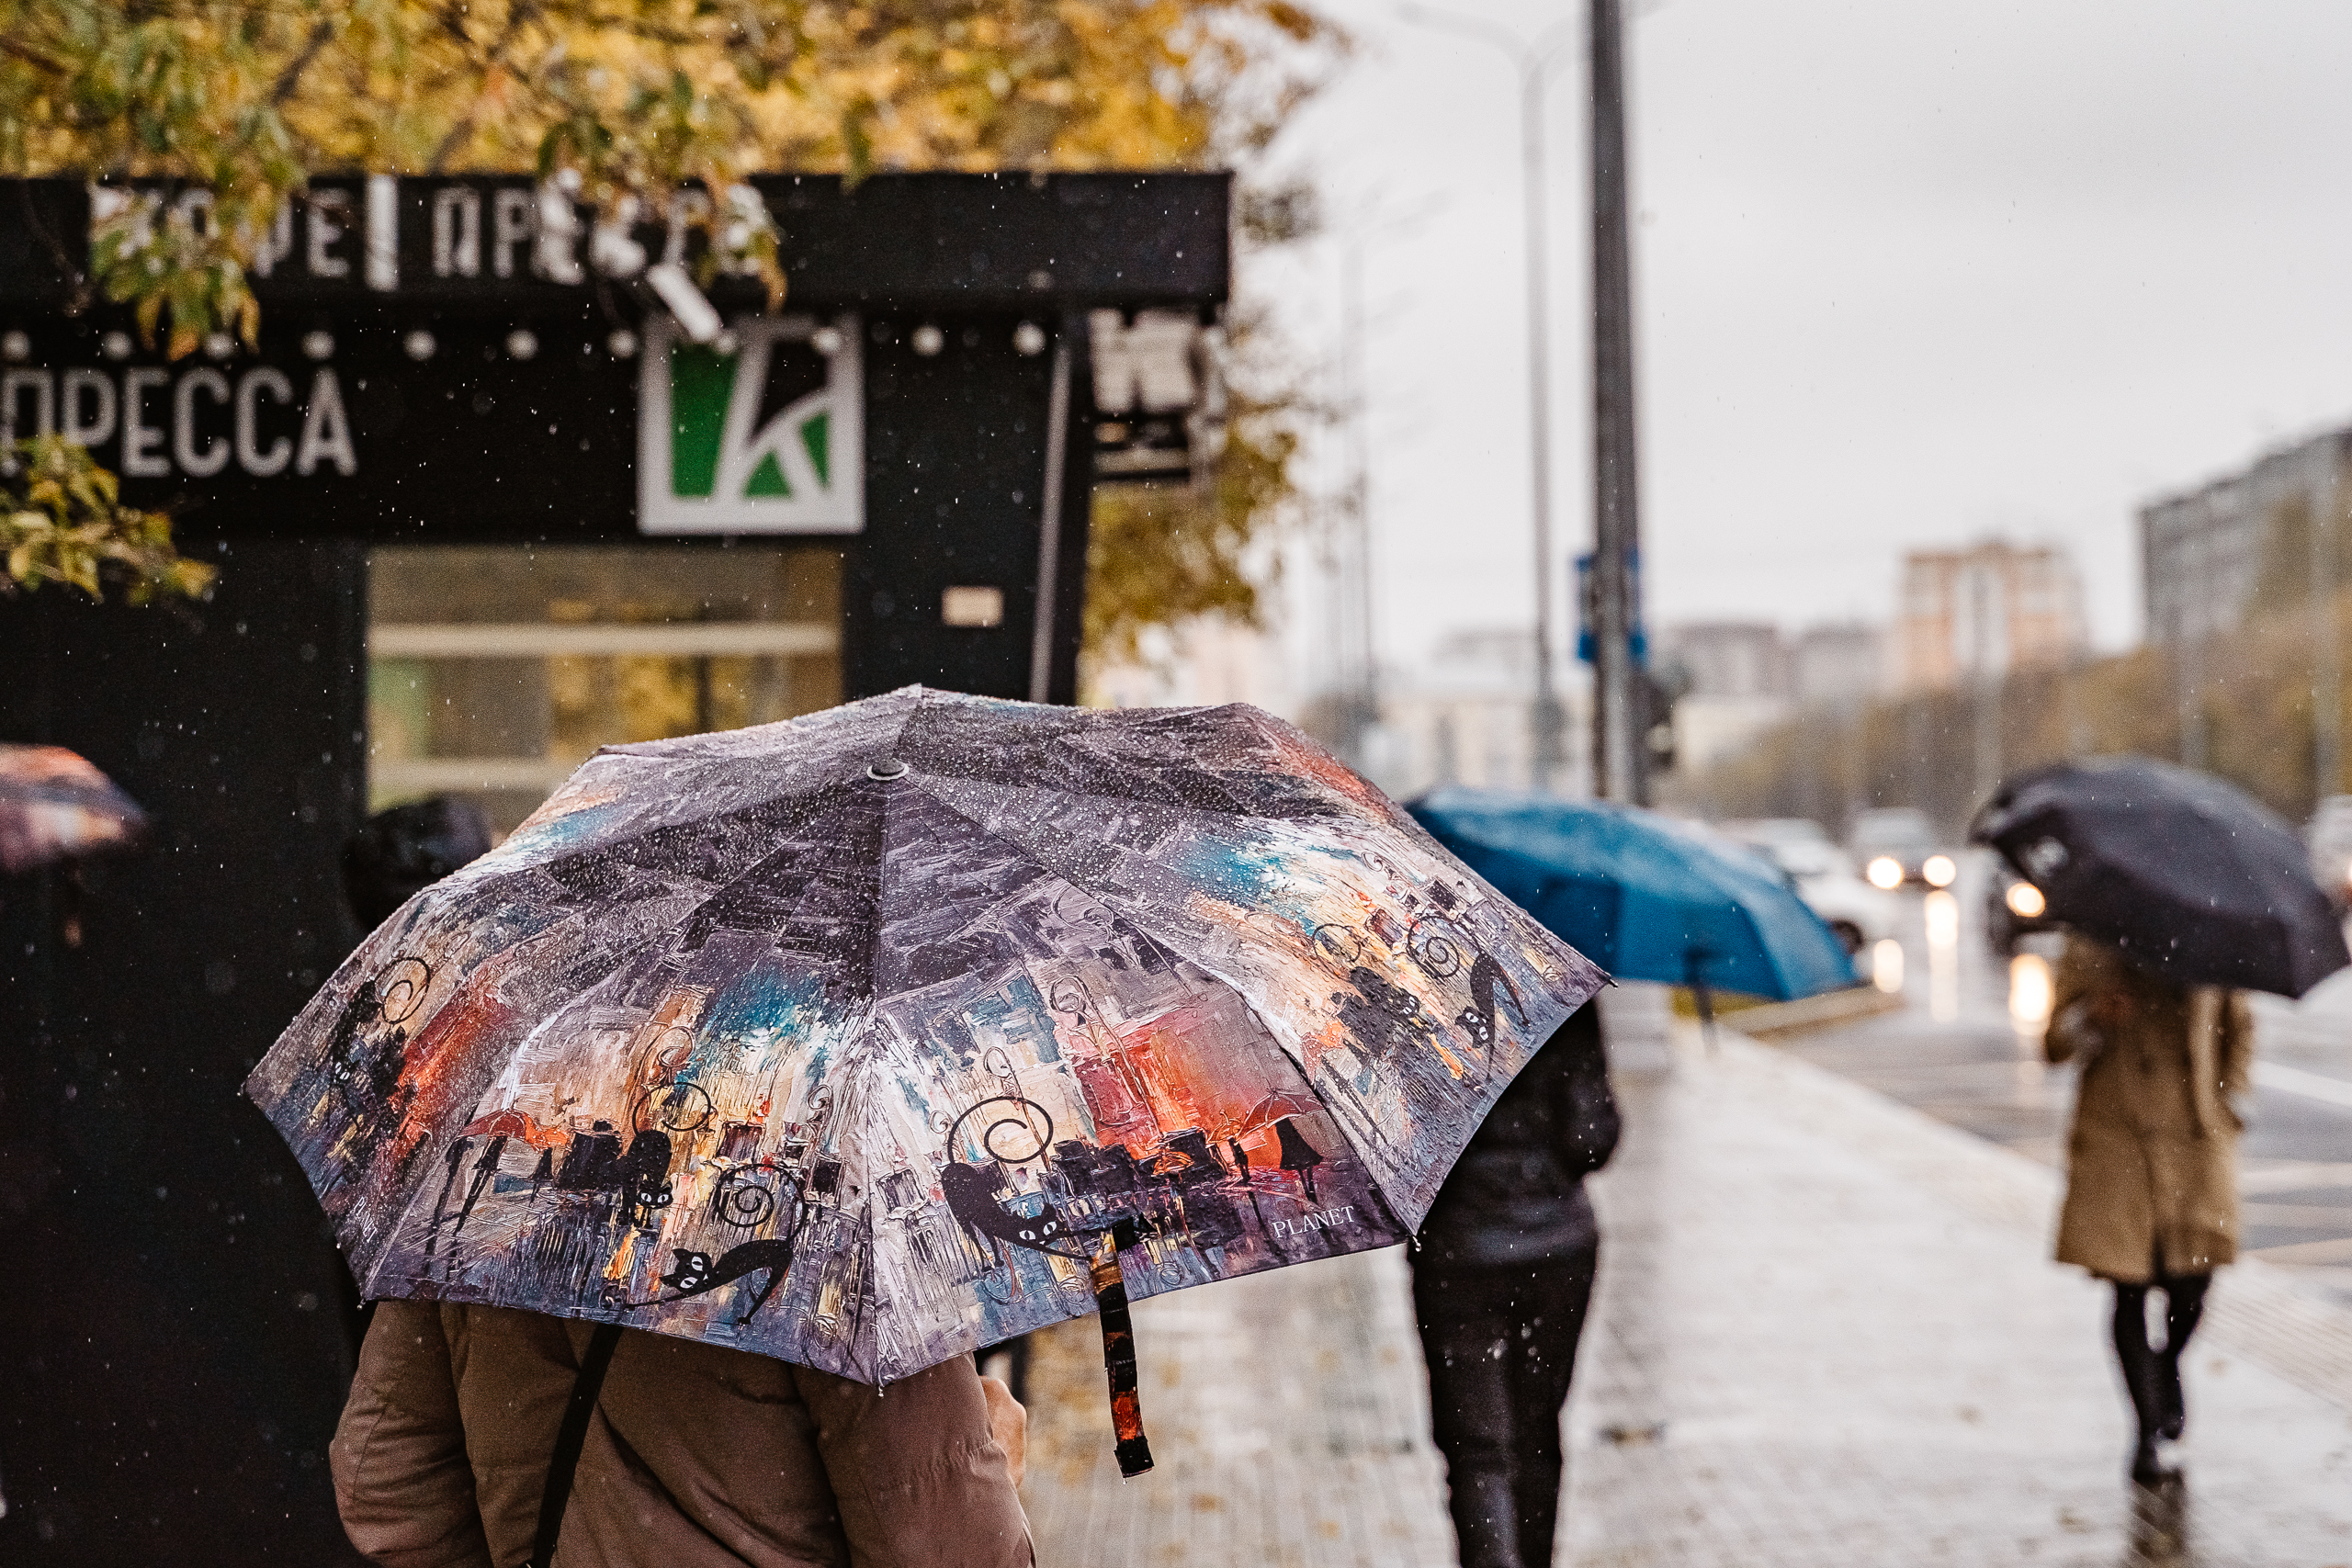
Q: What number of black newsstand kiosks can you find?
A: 1